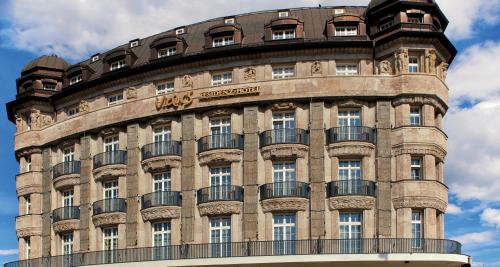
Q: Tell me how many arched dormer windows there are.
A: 6